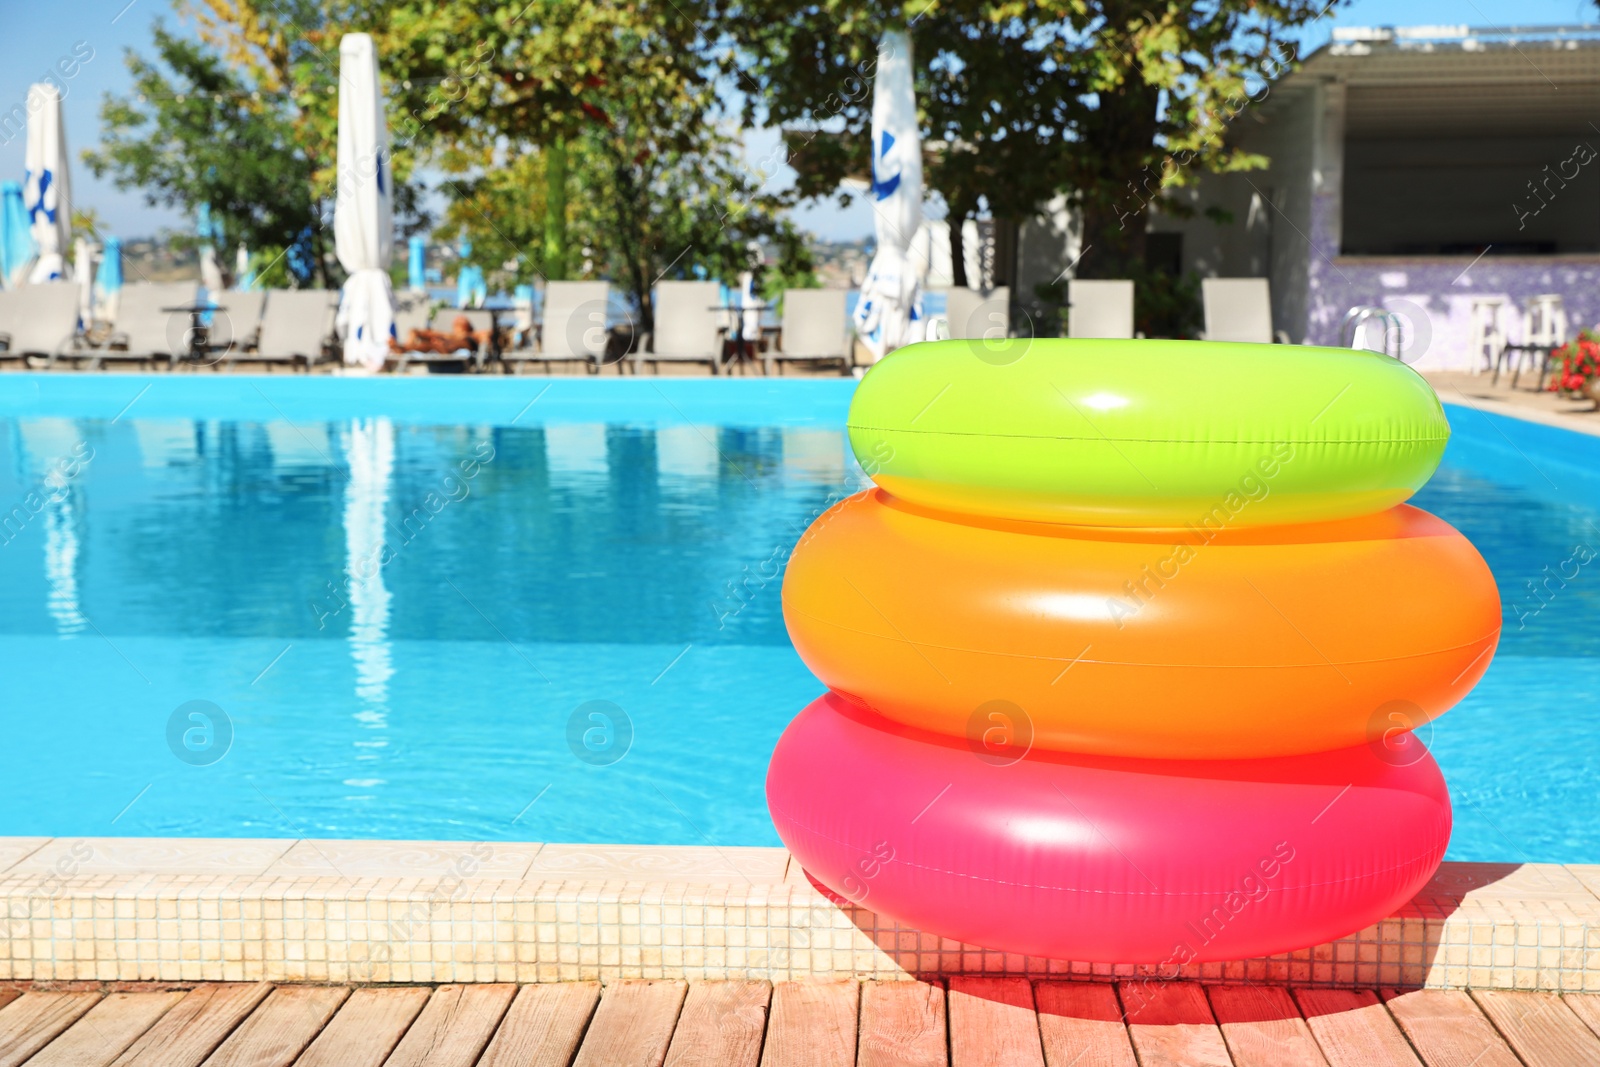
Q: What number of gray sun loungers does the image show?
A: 12